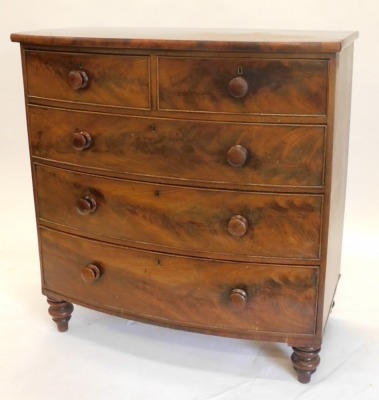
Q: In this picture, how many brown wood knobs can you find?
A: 8